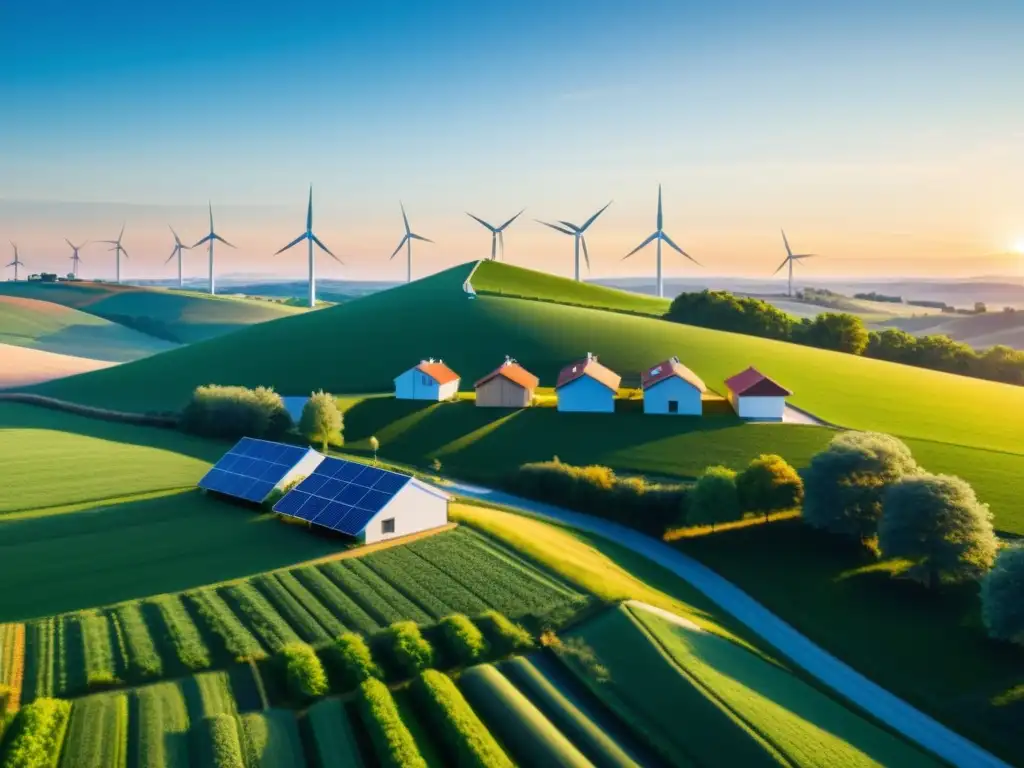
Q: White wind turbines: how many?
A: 11